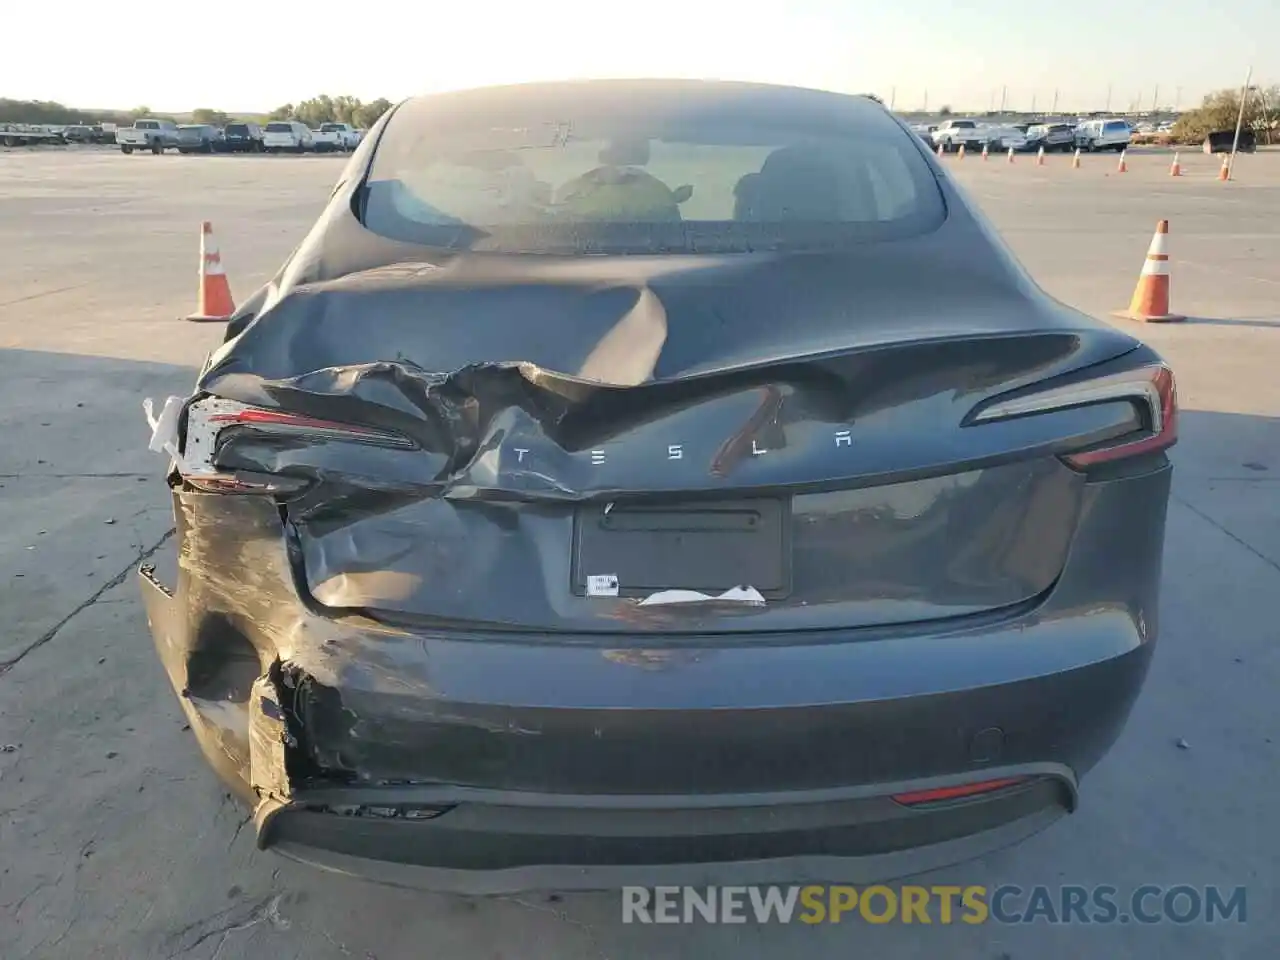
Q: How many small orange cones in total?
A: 9